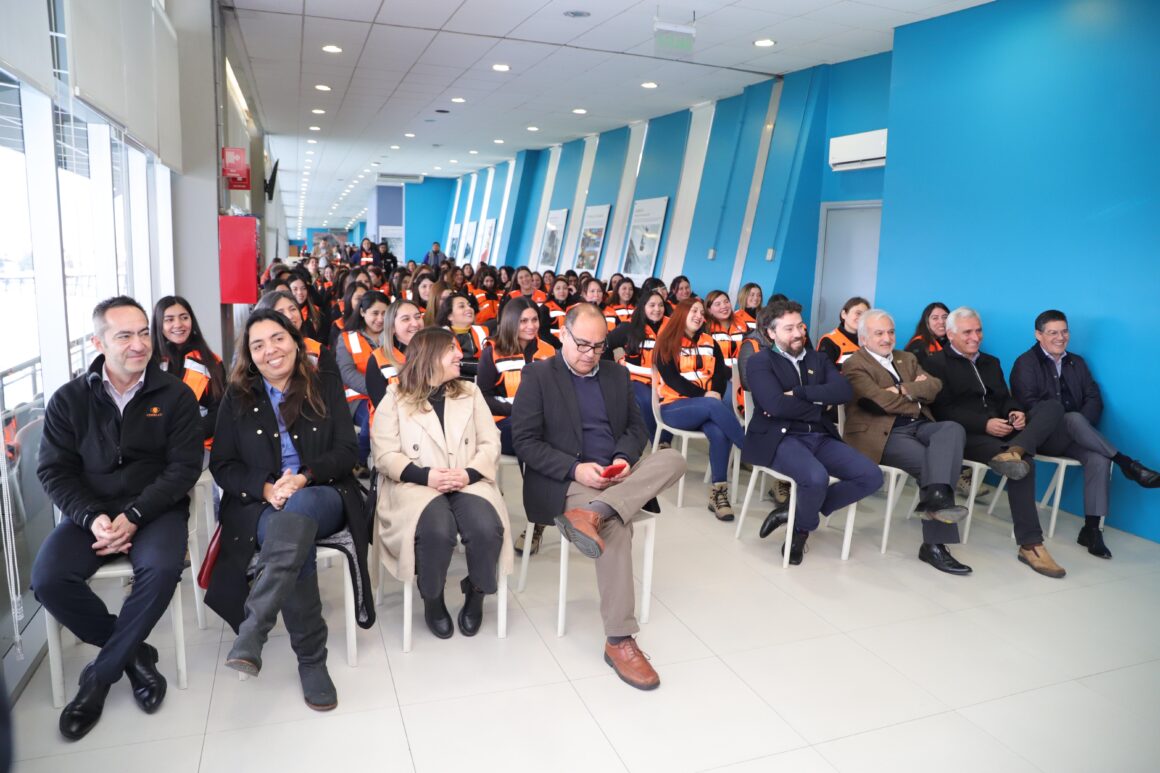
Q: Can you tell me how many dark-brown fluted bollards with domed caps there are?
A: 0